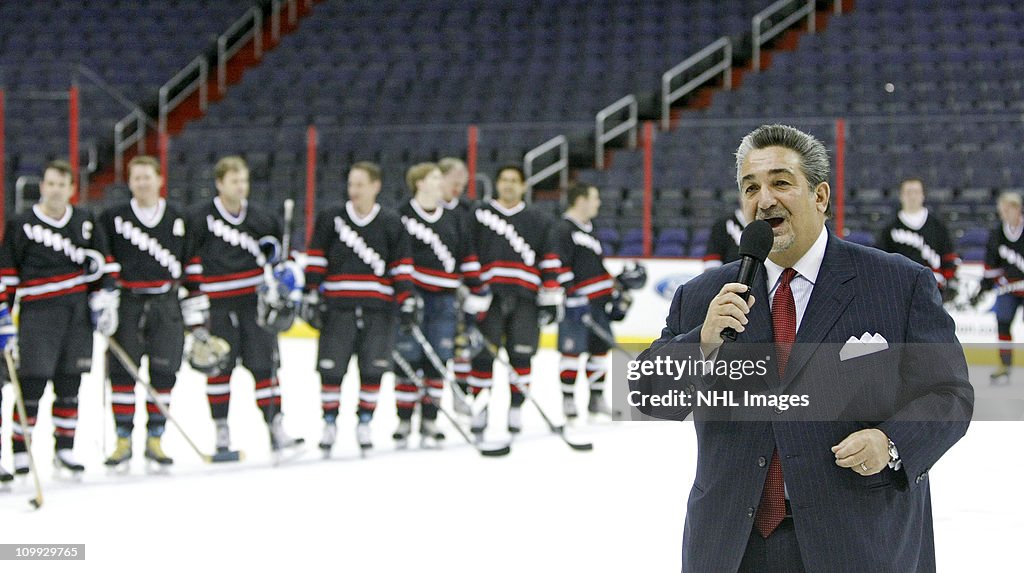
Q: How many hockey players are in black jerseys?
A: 11